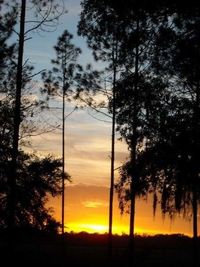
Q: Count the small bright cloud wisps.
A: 1